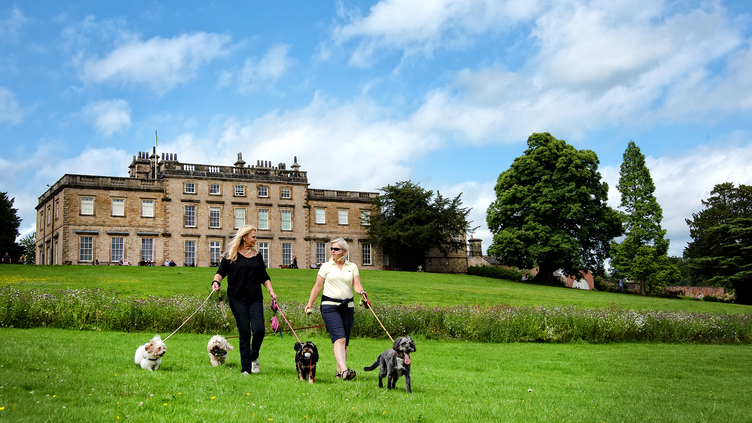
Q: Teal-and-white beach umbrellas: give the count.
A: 0